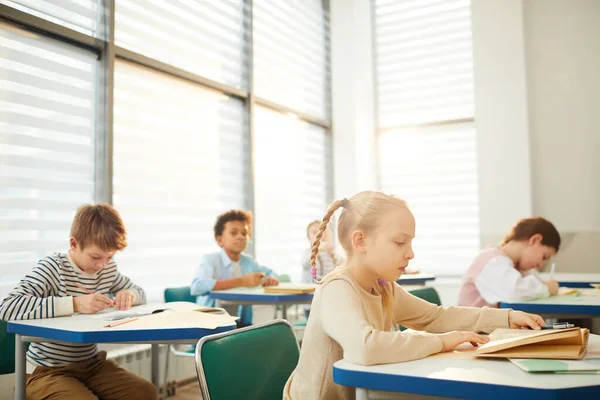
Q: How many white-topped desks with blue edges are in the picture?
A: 6